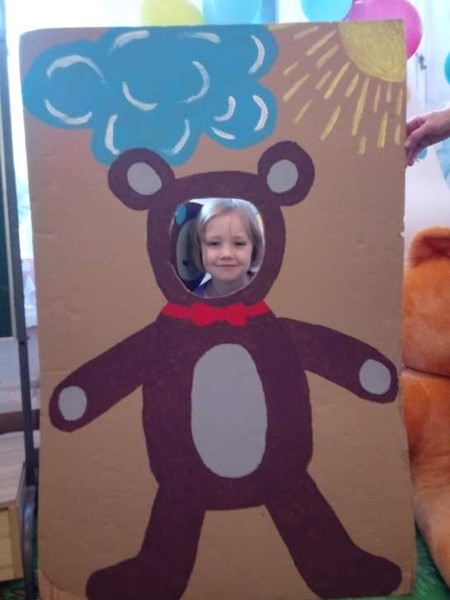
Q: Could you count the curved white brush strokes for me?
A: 12